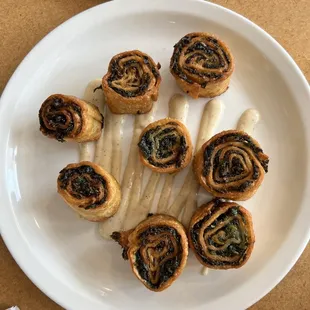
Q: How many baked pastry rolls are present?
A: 8